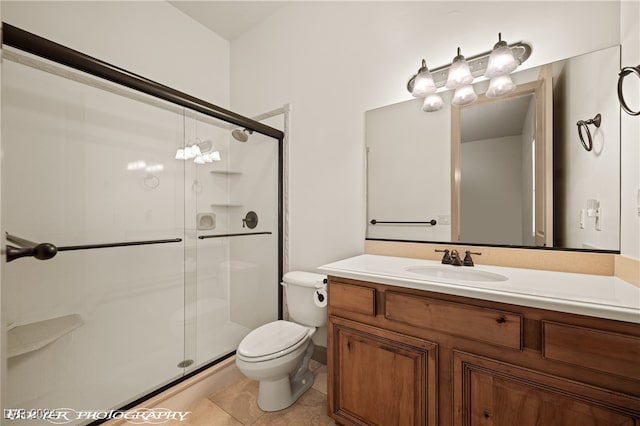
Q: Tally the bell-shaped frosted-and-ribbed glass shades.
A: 3